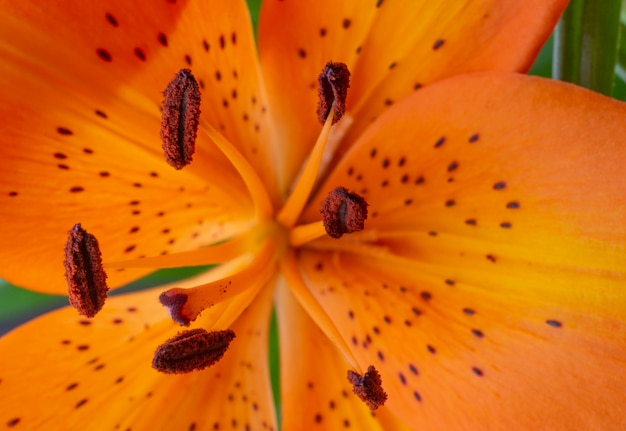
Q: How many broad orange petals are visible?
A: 5